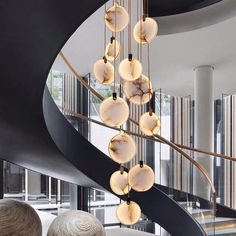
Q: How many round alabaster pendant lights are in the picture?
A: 12